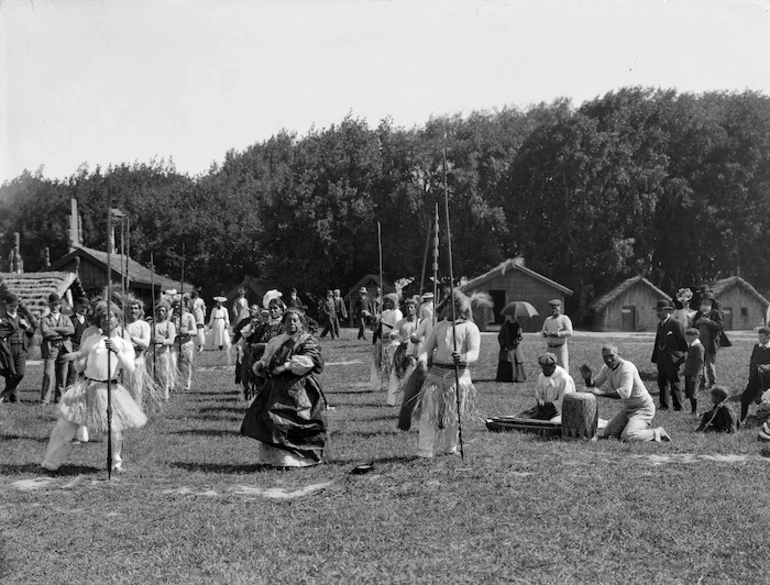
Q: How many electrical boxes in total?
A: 0